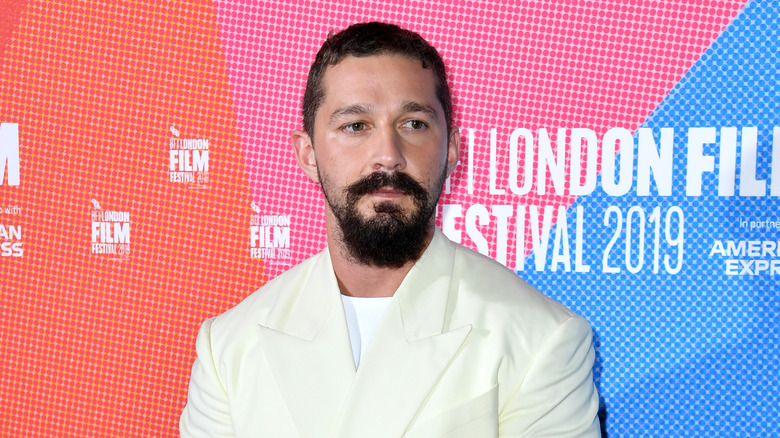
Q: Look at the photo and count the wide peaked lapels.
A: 2